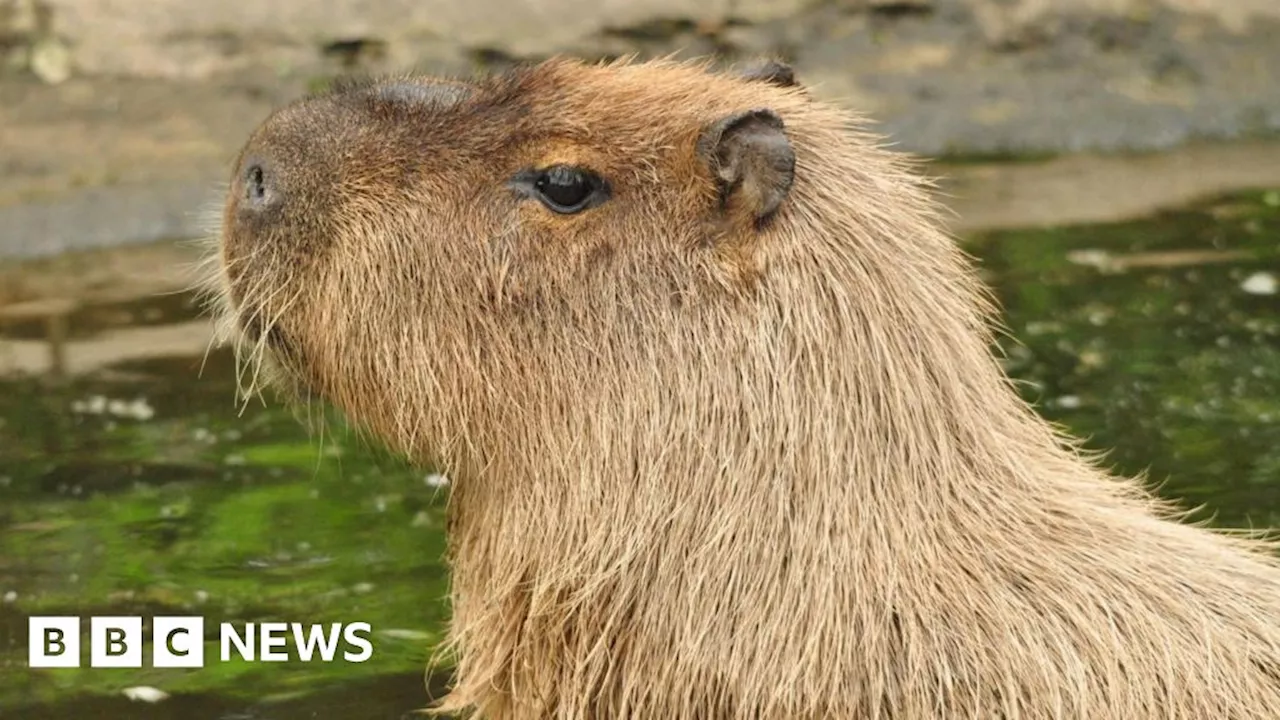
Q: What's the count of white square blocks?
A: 3